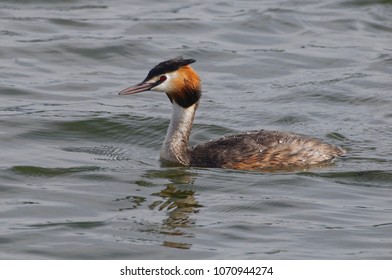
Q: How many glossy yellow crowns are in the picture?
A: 0